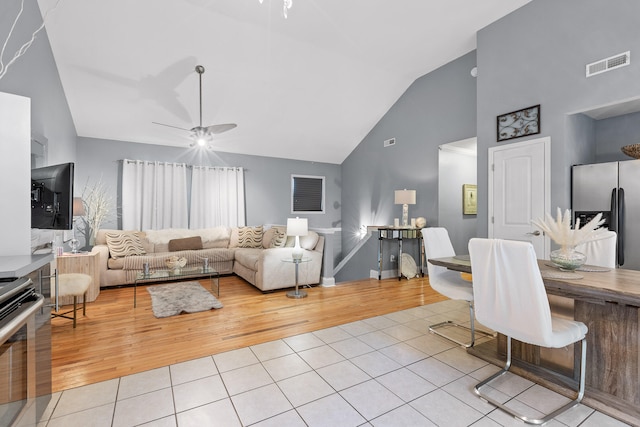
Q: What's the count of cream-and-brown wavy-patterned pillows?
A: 3